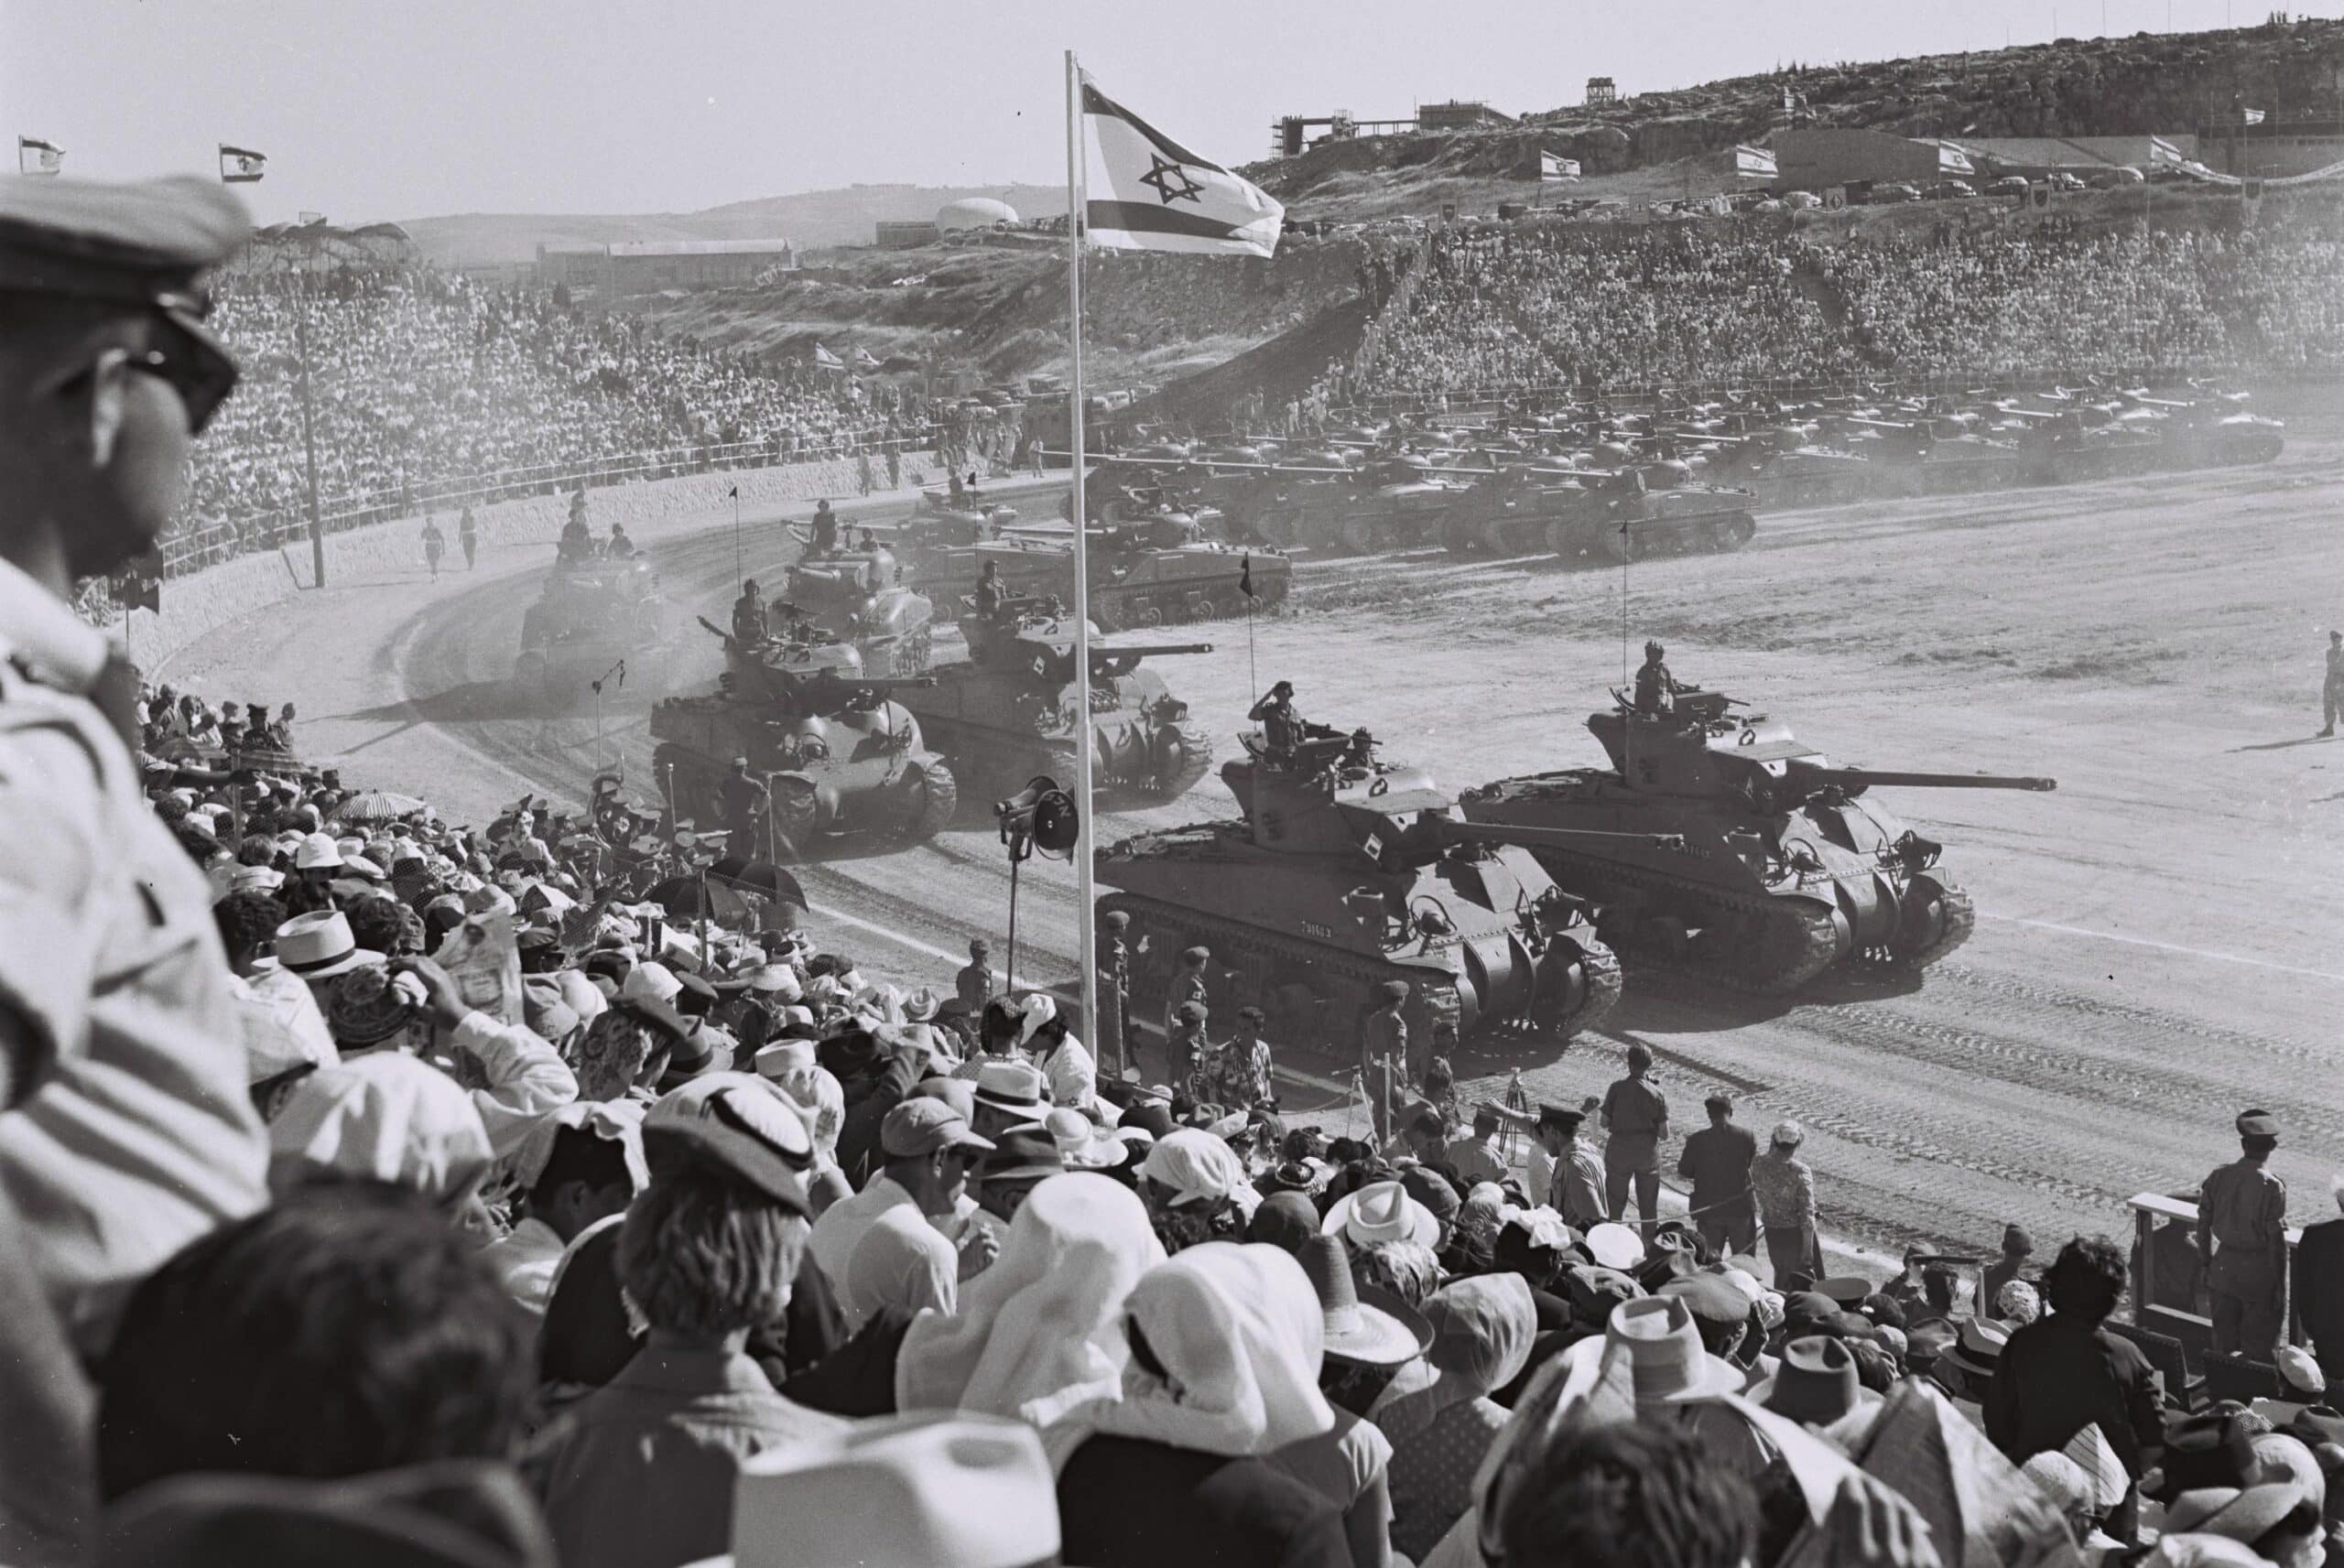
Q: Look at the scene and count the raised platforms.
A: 1